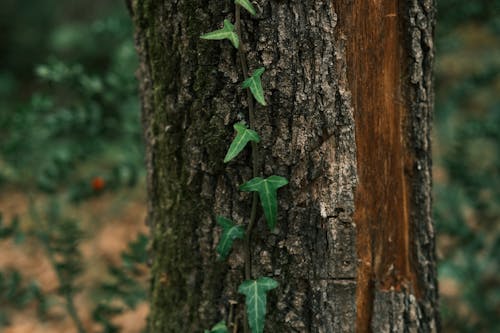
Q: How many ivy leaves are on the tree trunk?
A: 8